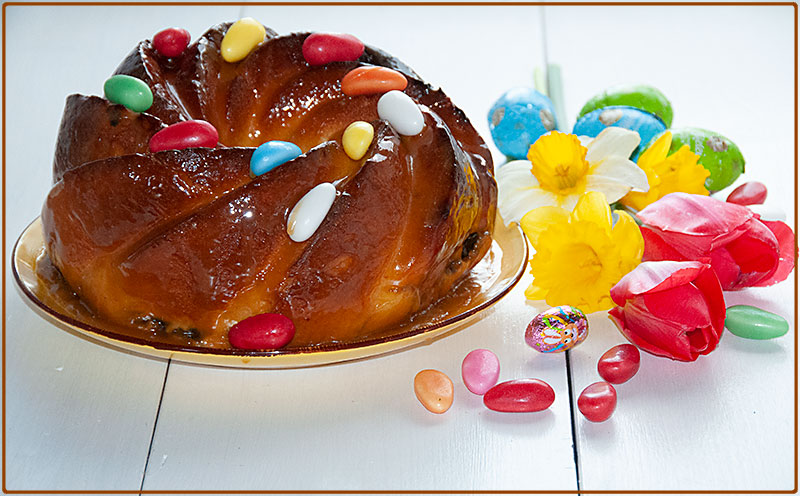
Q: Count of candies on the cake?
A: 11